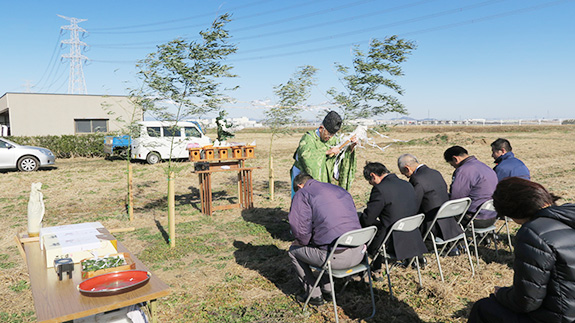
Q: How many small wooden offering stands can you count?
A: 5